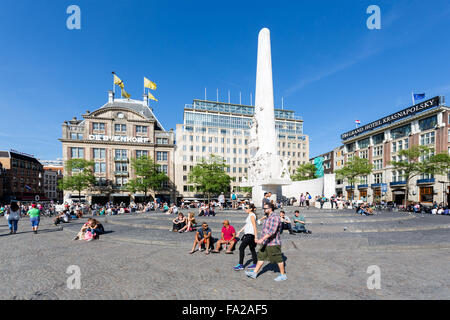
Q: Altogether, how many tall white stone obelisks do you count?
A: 1